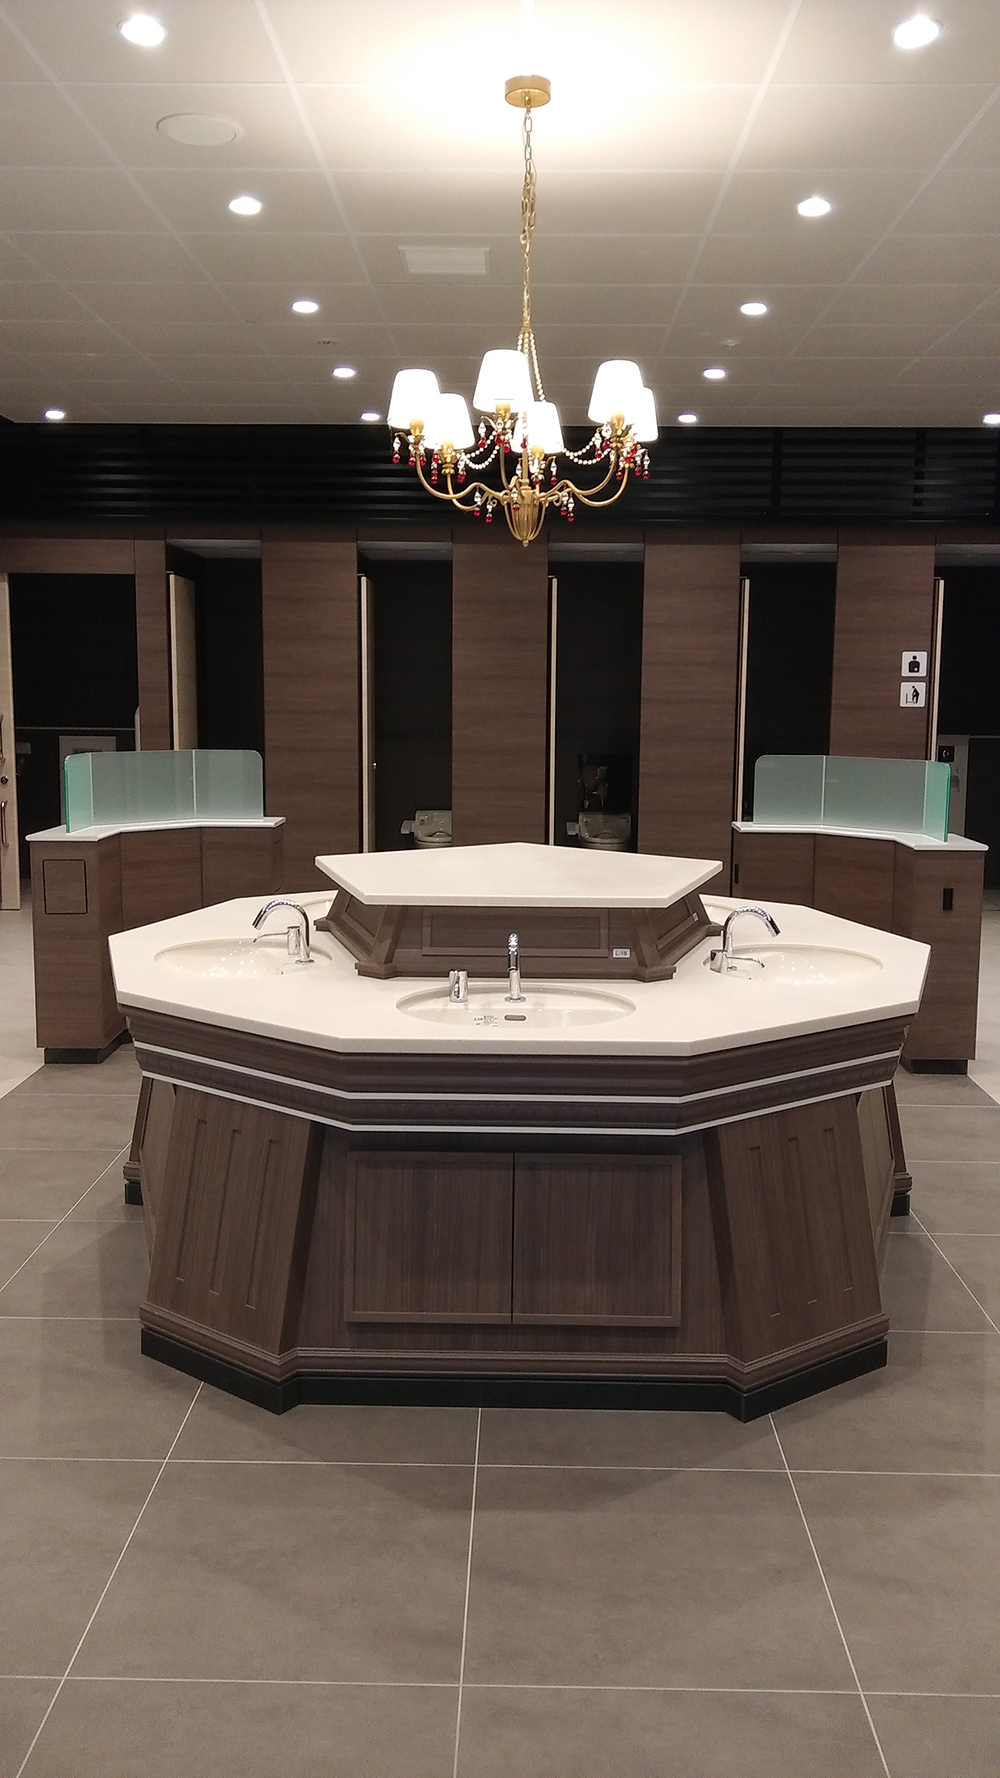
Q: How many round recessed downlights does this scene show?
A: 12